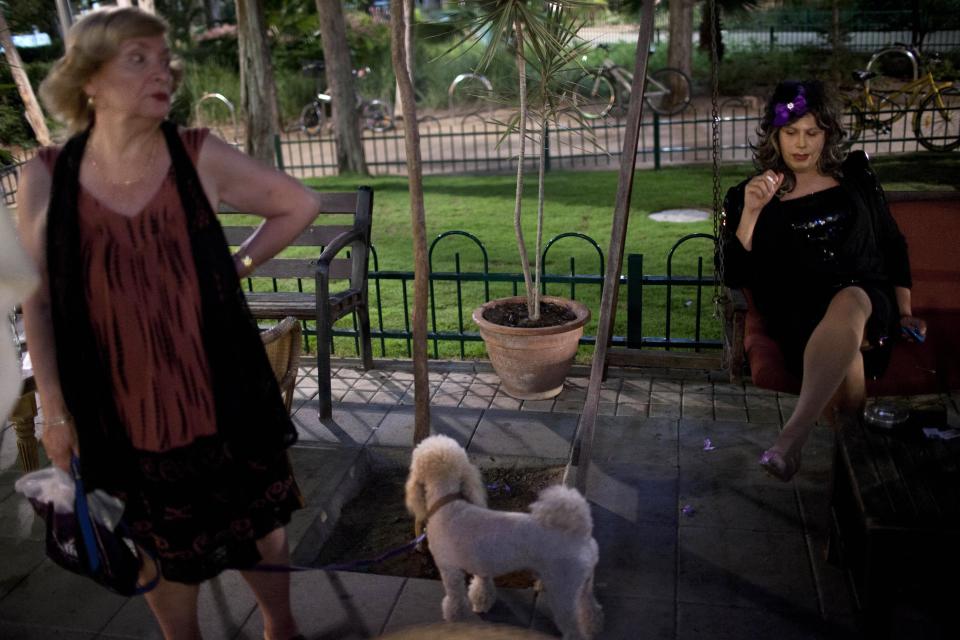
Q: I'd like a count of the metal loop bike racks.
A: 3